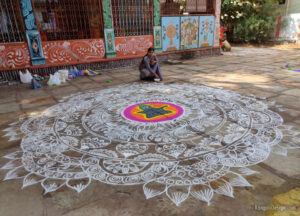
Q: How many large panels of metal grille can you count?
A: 3